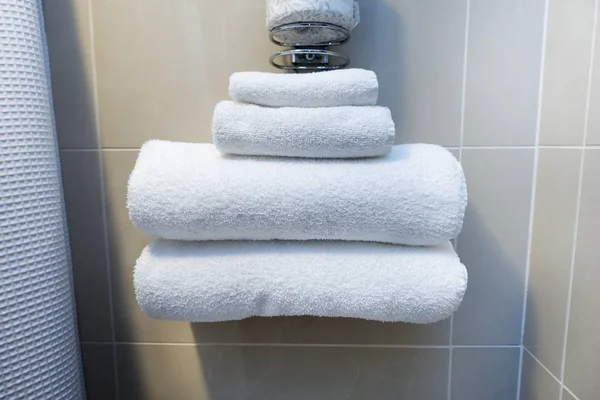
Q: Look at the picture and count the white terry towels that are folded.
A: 4